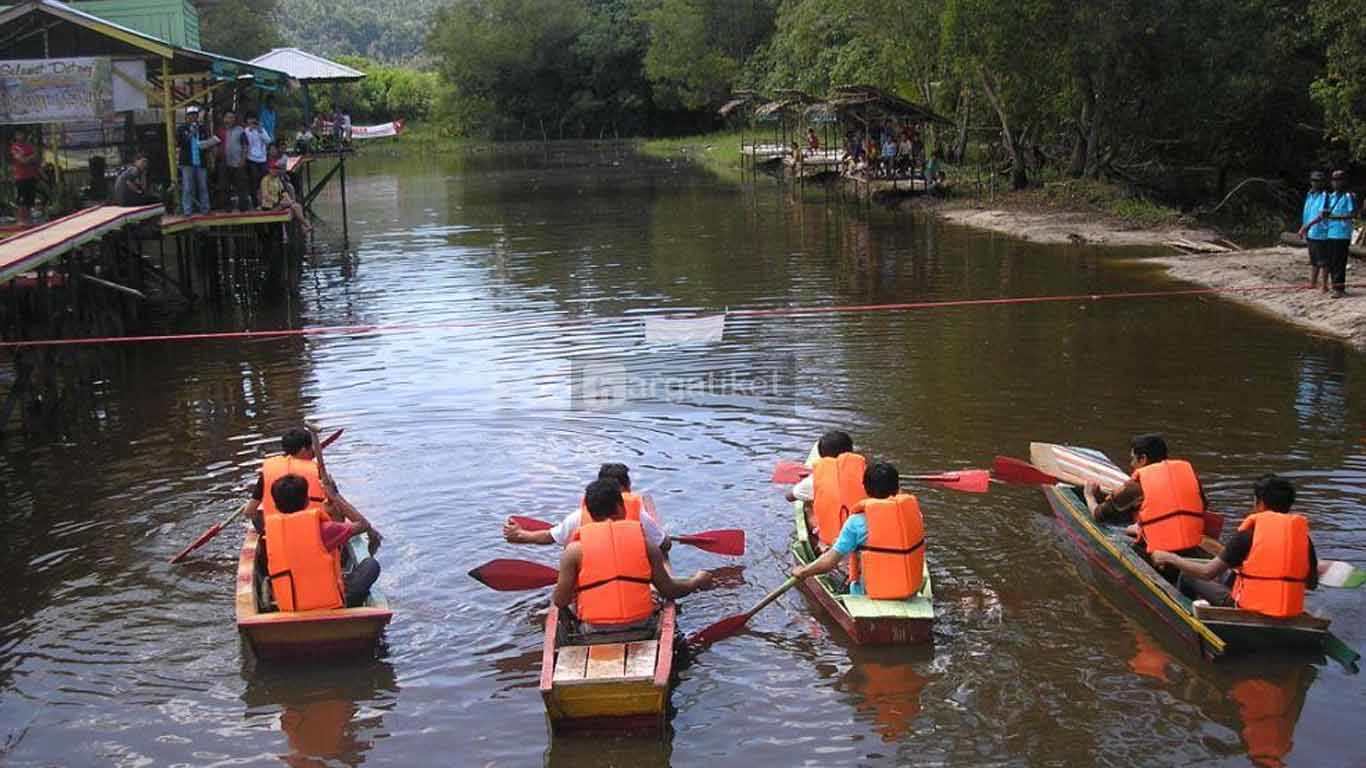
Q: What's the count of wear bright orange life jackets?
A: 8